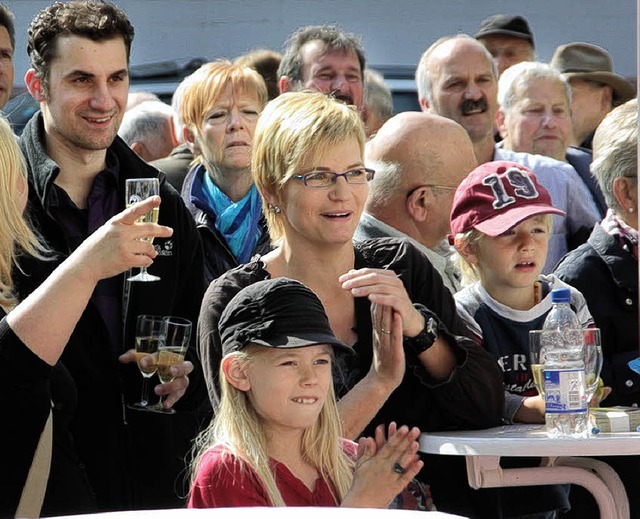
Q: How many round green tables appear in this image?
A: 0